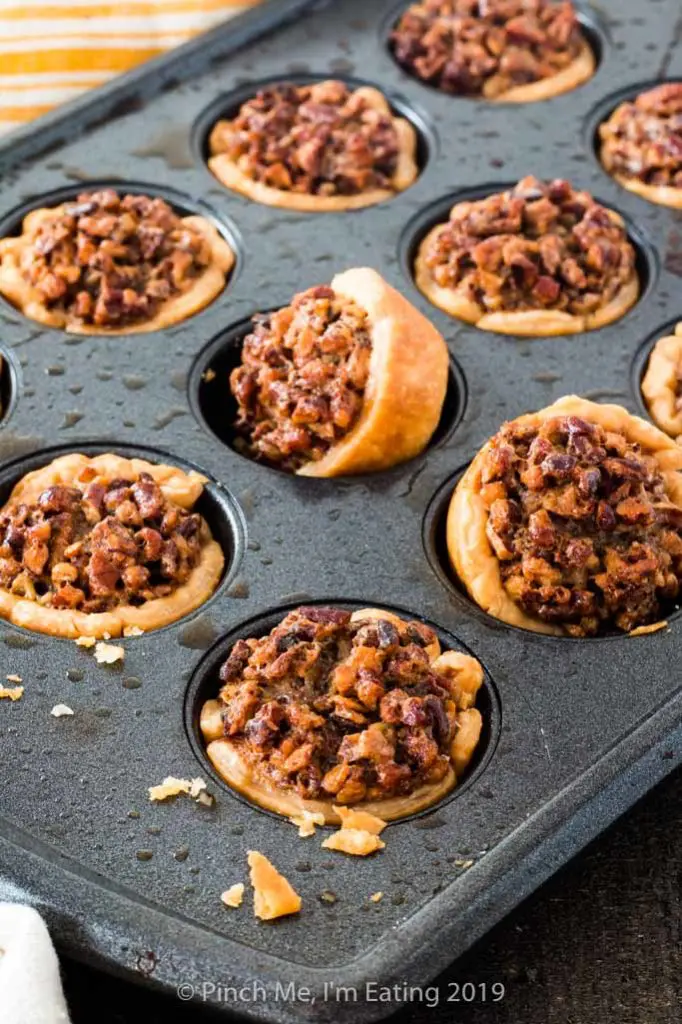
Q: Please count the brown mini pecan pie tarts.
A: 10